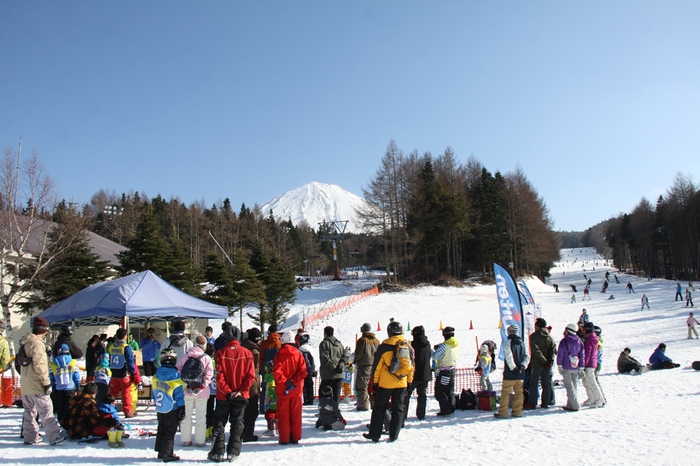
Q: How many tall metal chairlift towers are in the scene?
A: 1